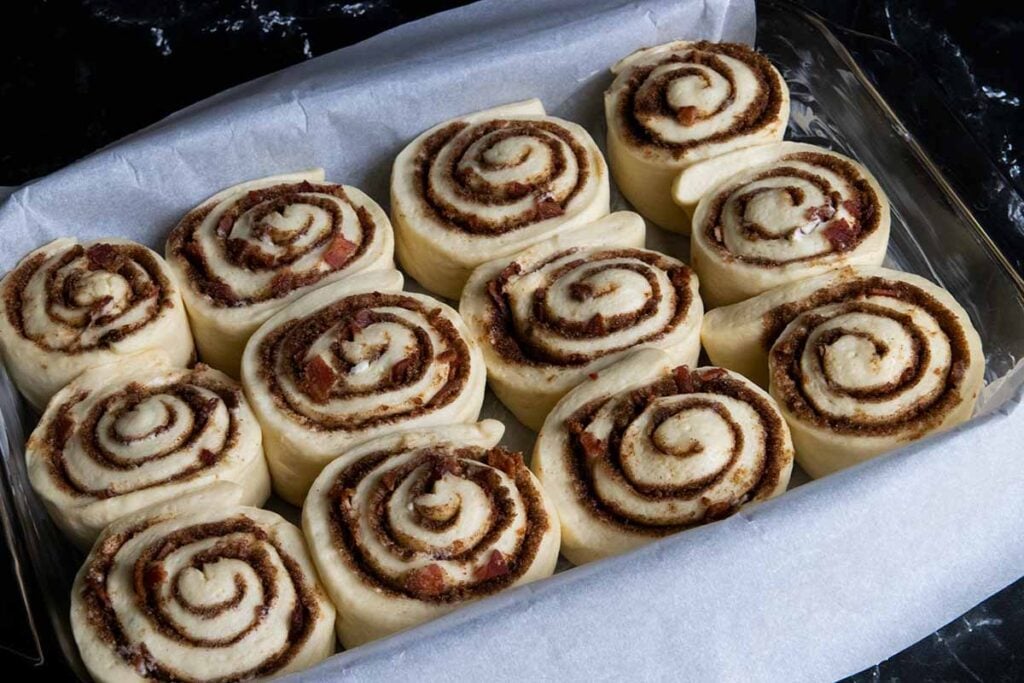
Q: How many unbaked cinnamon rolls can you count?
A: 12